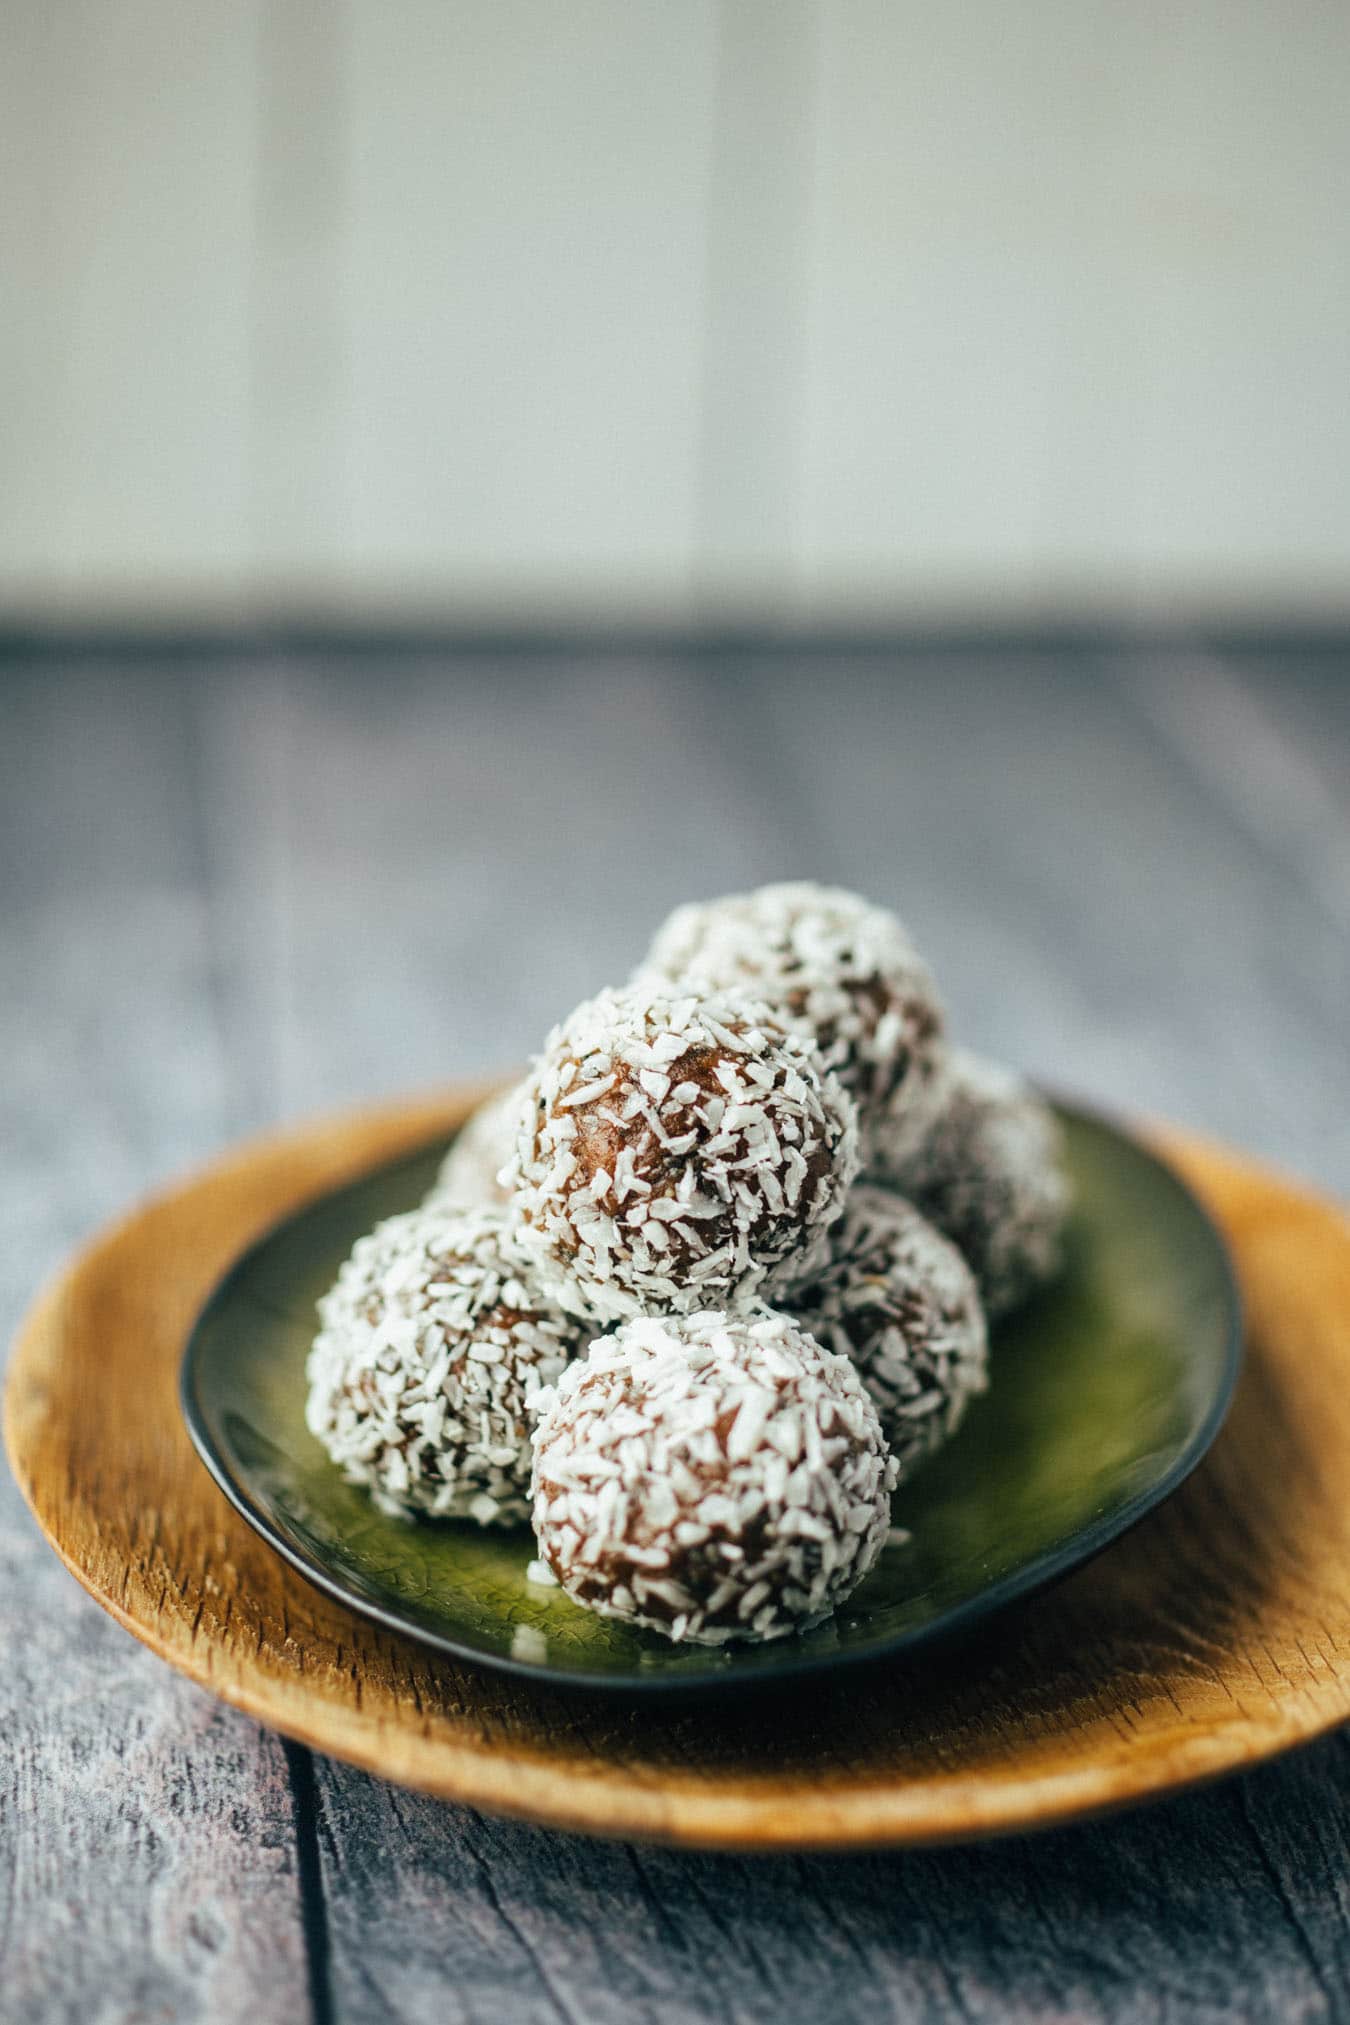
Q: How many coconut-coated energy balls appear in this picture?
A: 7